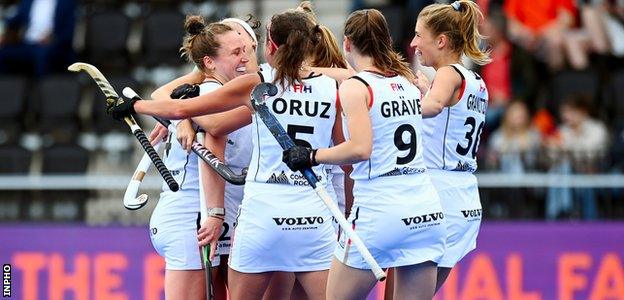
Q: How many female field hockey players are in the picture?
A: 6